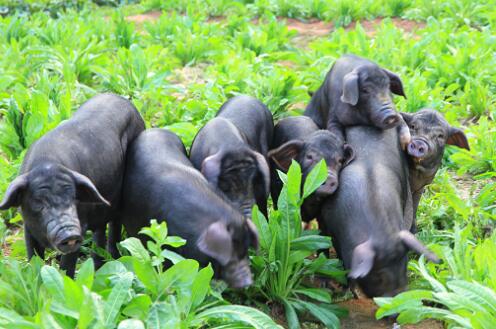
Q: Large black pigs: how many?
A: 7